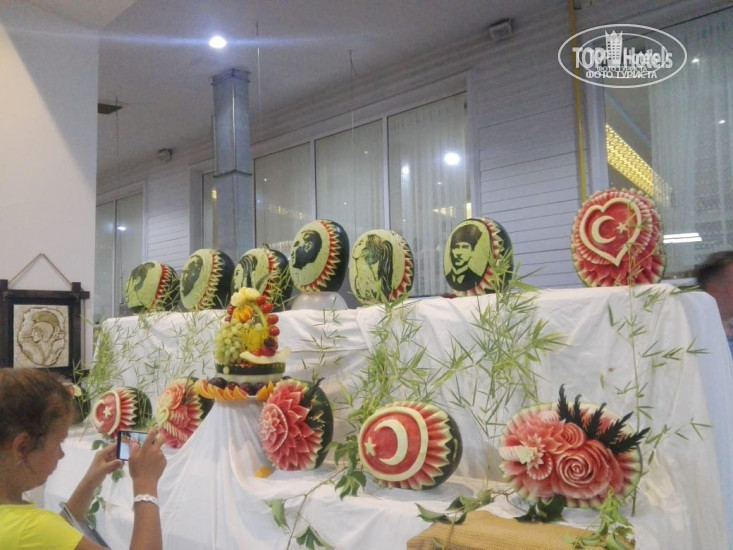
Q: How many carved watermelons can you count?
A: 12